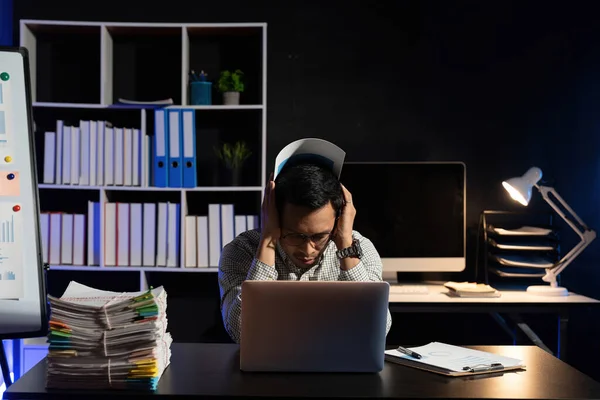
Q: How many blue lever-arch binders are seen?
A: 3